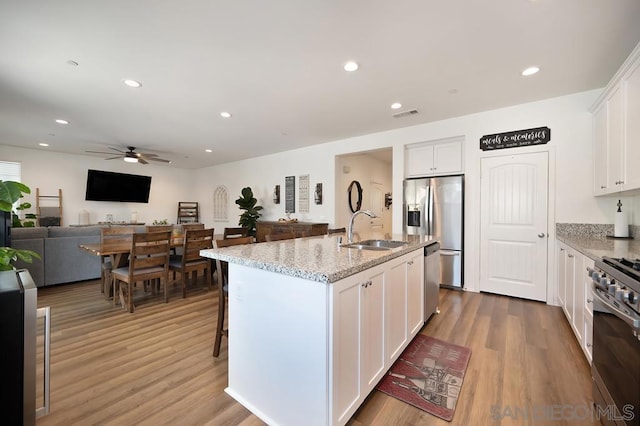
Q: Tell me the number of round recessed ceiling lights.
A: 8